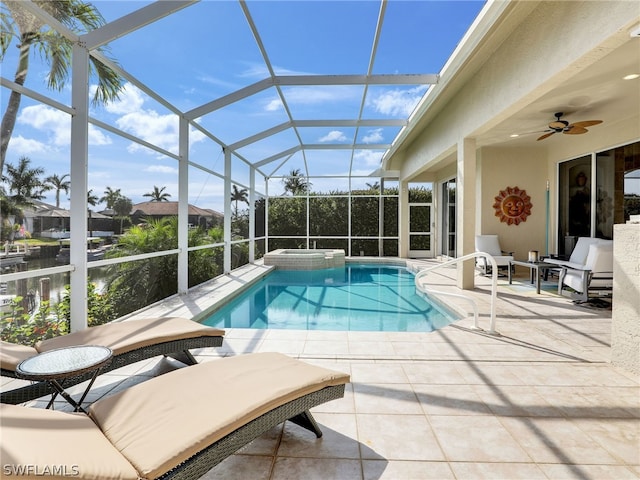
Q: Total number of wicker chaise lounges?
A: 2